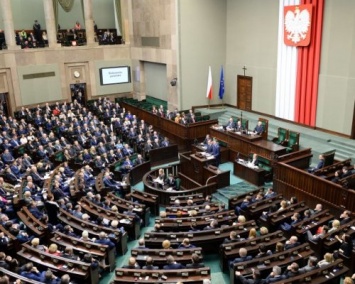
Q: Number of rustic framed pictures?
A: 0